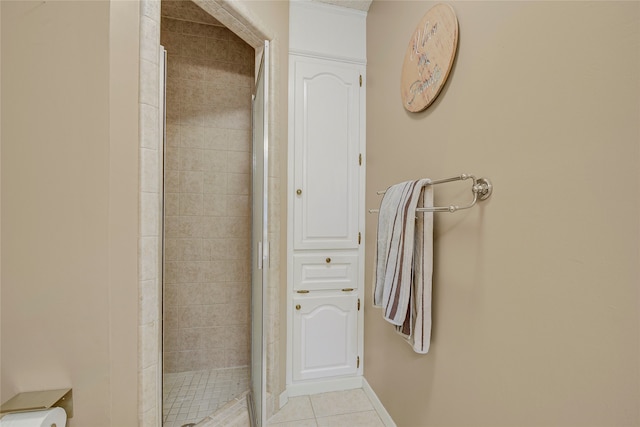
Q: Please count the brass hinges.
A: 7